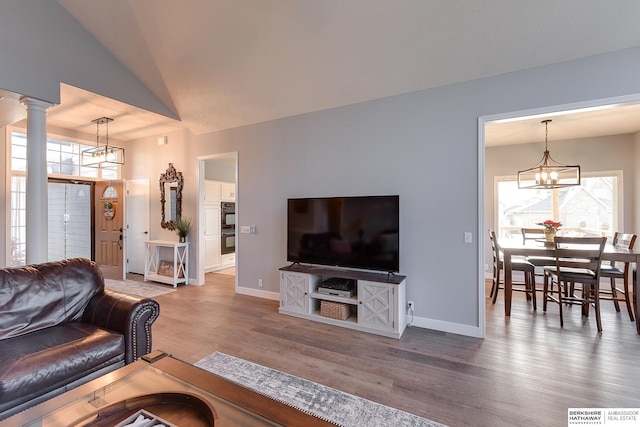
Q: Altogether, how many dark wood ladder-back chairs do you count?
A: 4